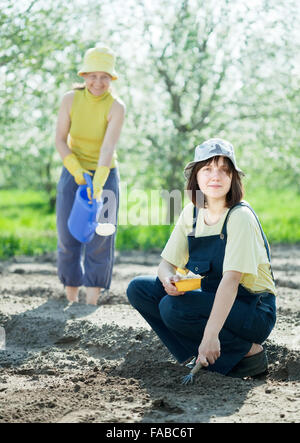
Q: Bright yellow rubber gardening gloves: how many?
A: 2